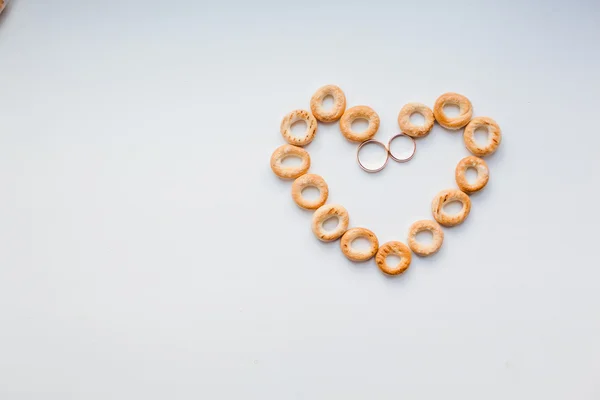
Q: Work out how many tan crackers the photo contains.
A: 14